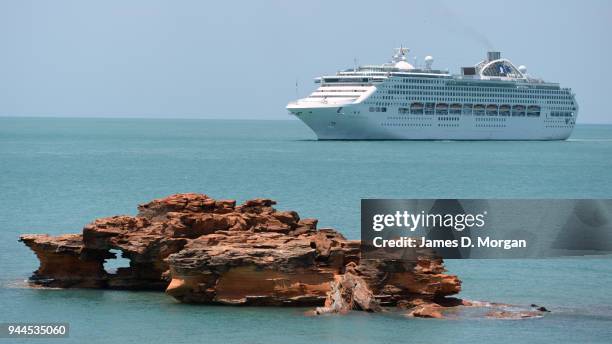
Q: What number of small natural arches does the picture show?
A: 1